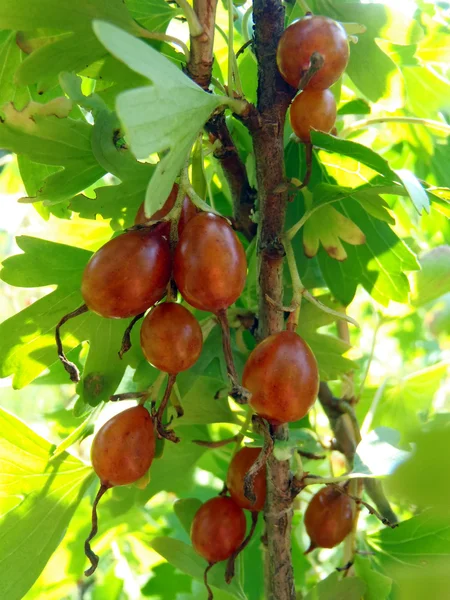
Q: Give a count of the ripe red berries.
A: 11